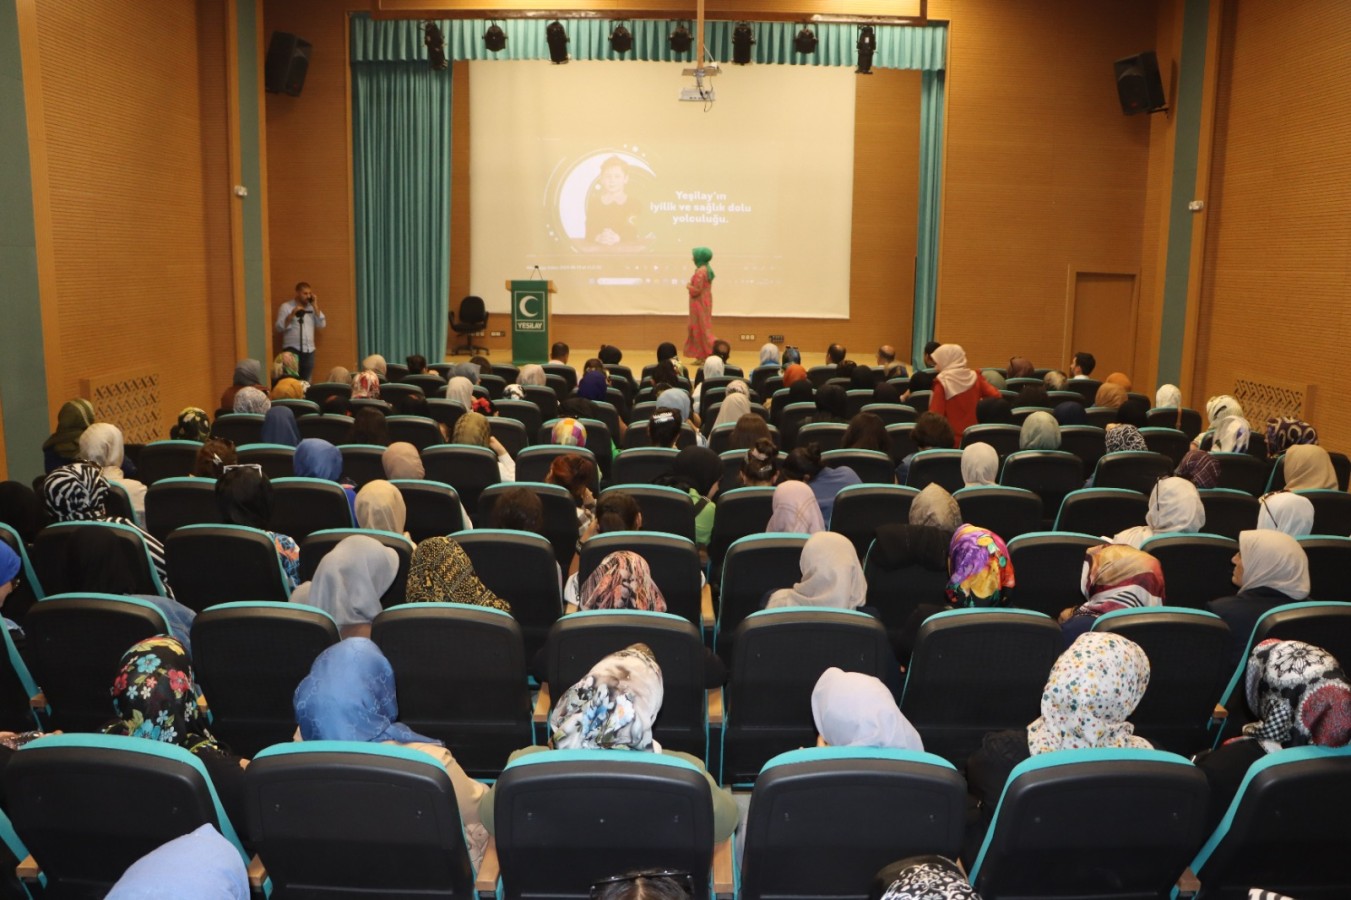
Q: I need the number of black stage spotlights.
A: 8